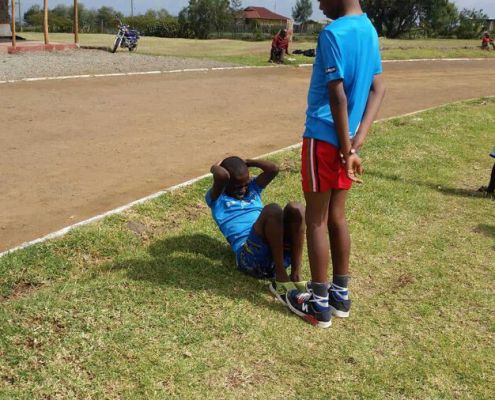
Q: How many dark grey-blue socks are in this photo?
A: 2